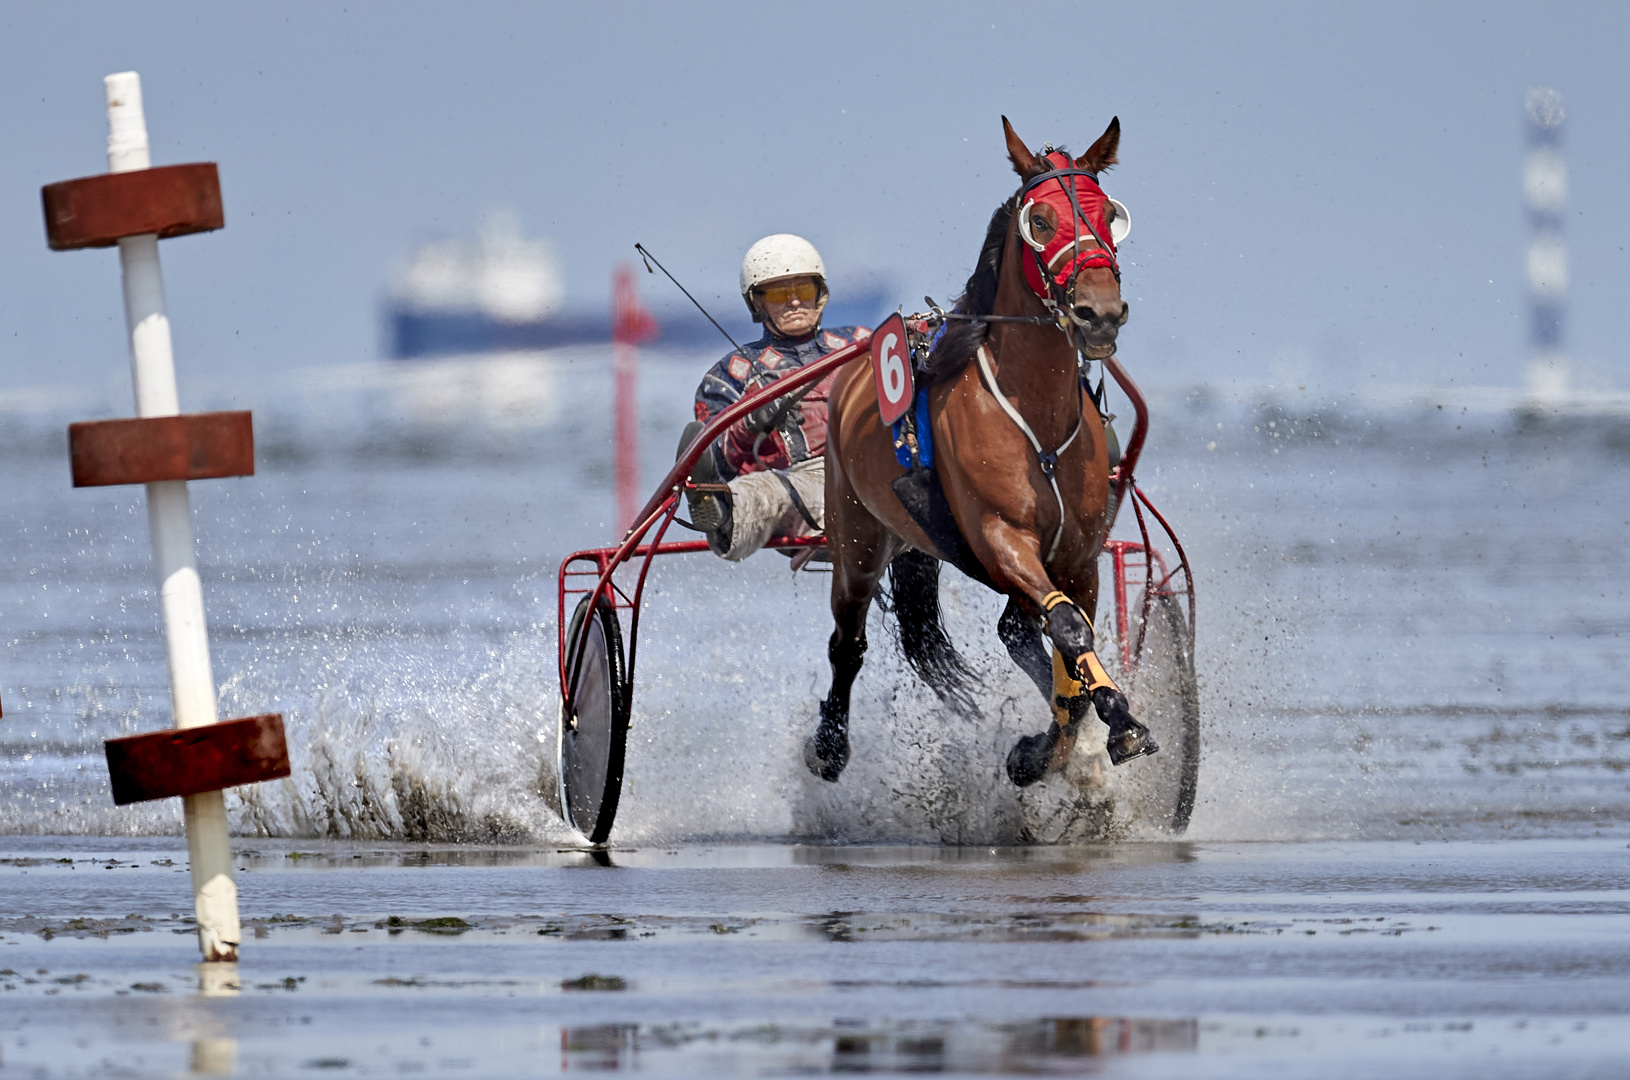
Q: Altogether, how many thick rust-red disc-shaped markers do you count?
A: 3